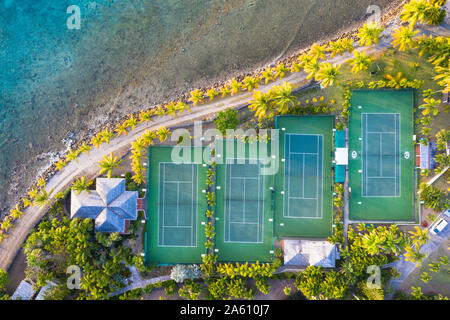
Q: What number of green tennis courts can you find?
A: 4